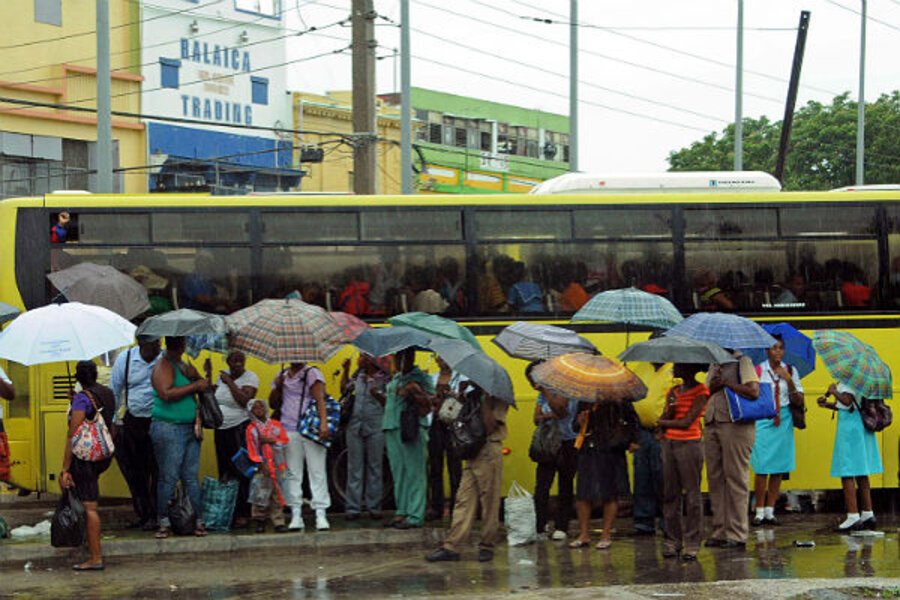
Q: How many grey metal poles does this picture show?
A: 5